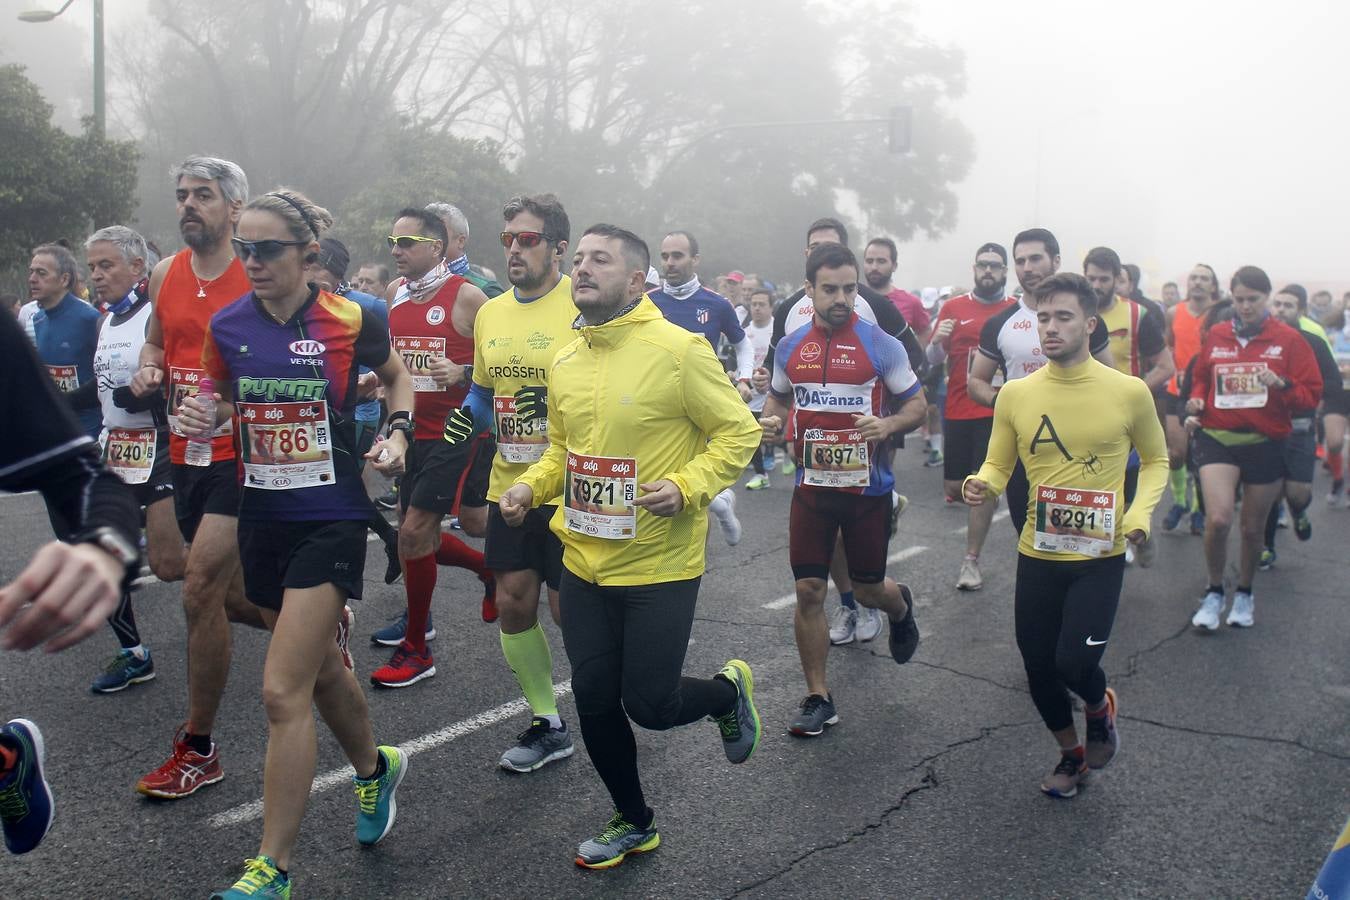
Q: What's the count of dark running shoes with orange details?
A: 2